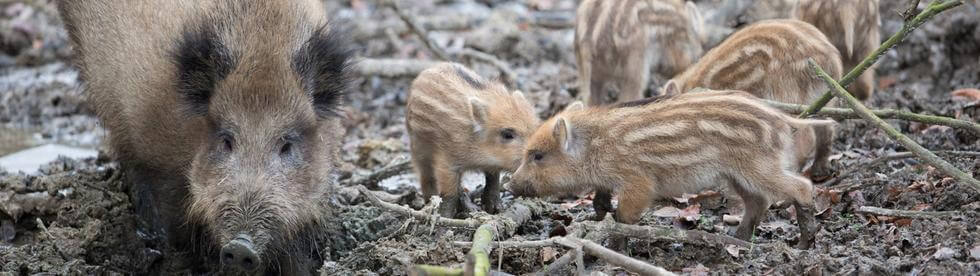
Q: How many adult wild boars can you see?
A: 1